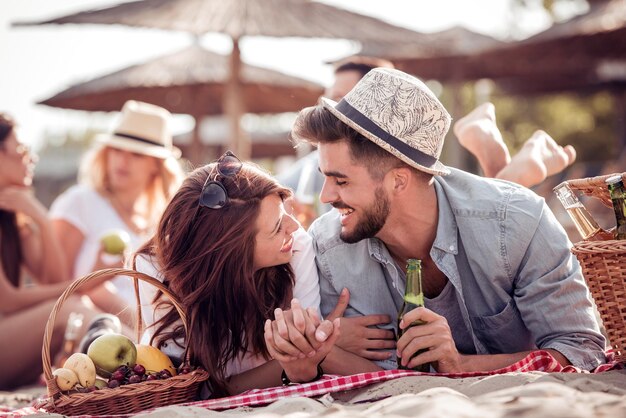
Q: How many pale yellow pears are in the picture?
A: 2